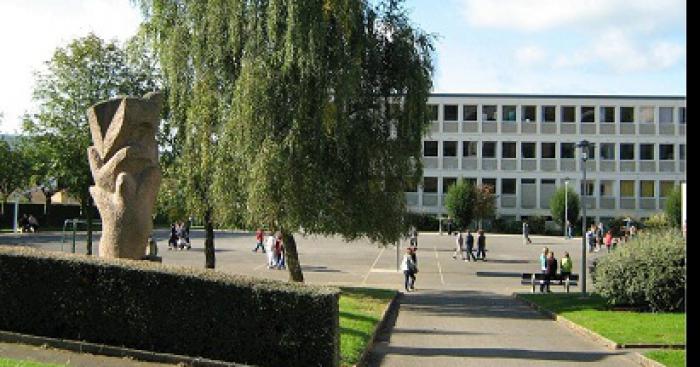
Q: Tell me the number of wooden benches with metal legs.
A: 1